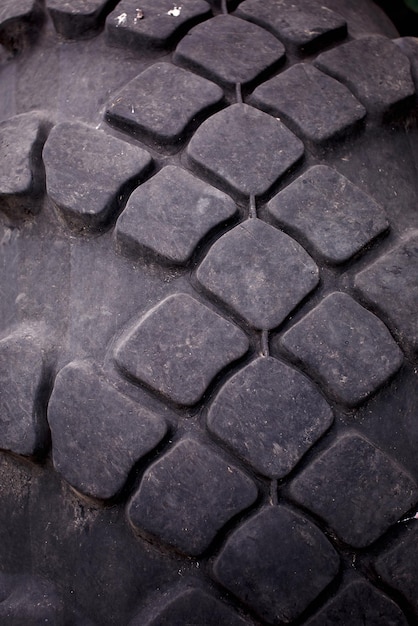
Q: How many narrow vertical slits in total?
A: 5